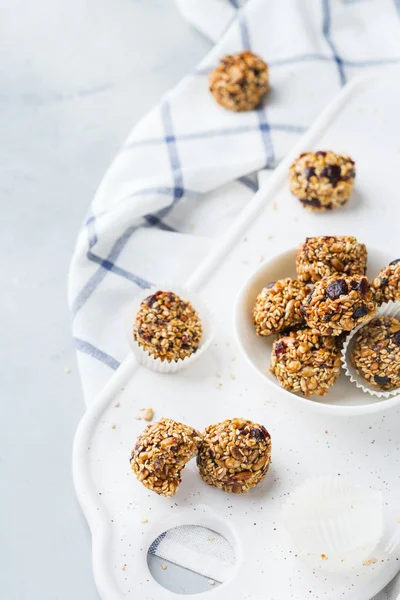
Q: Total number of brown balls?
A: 11